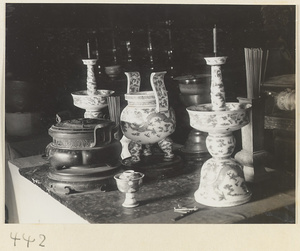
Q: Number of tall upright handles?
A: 2